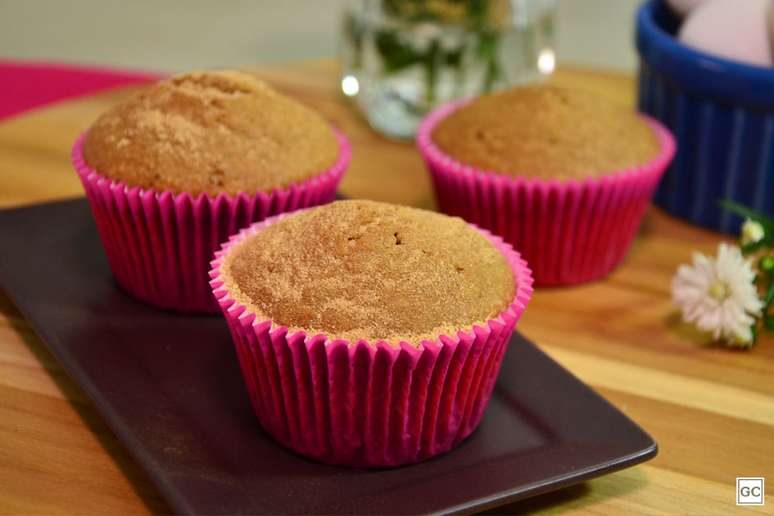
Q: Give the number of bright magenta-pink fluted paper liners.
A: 3